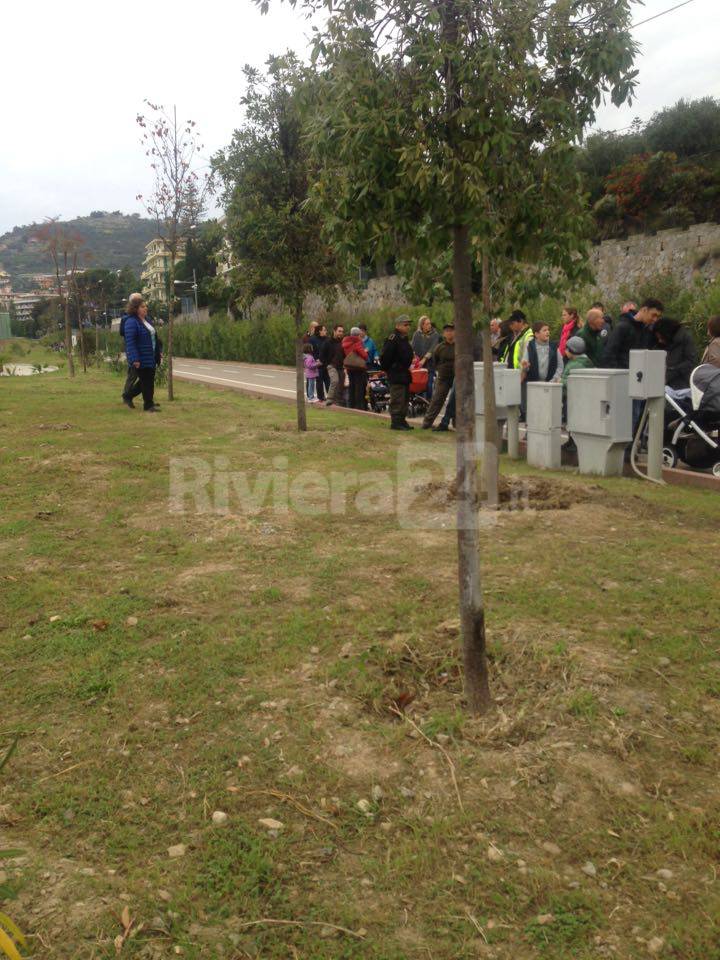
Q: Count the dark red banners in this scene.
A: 0